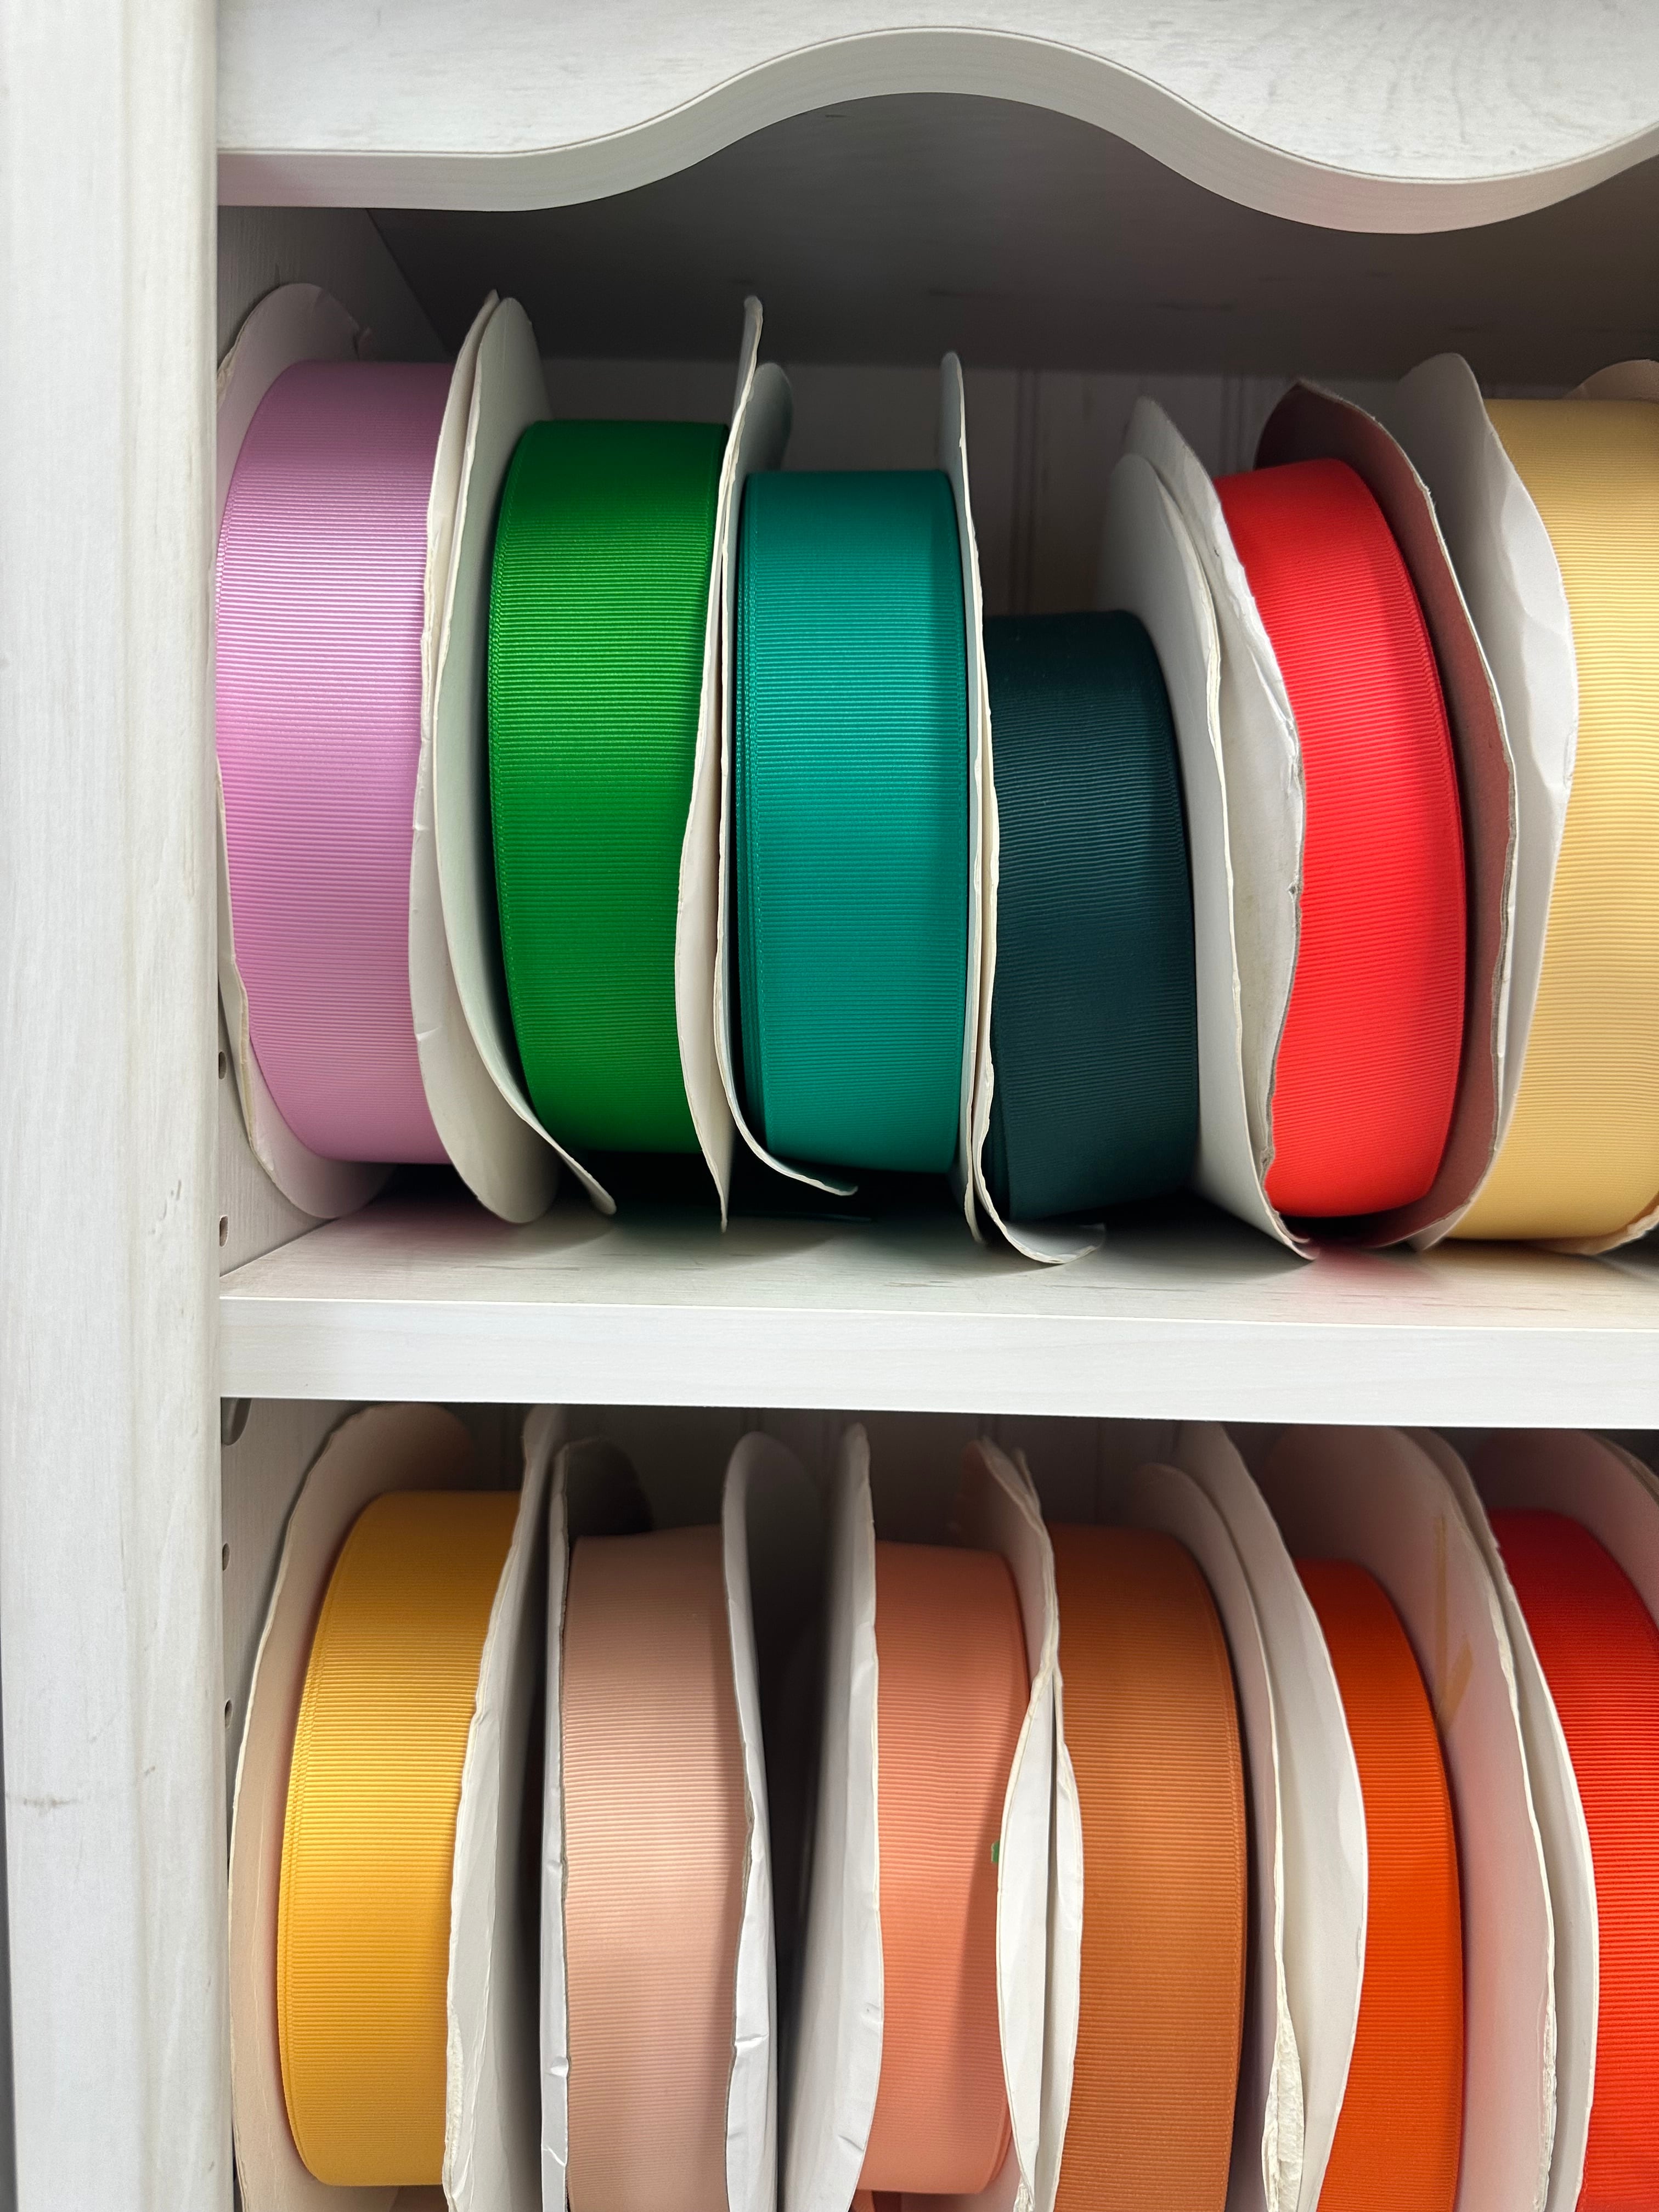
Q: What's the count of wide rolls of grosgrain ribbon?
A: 12